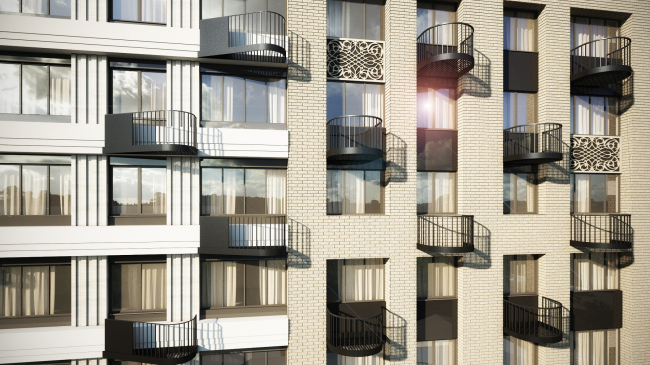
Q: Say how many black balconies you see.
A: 12